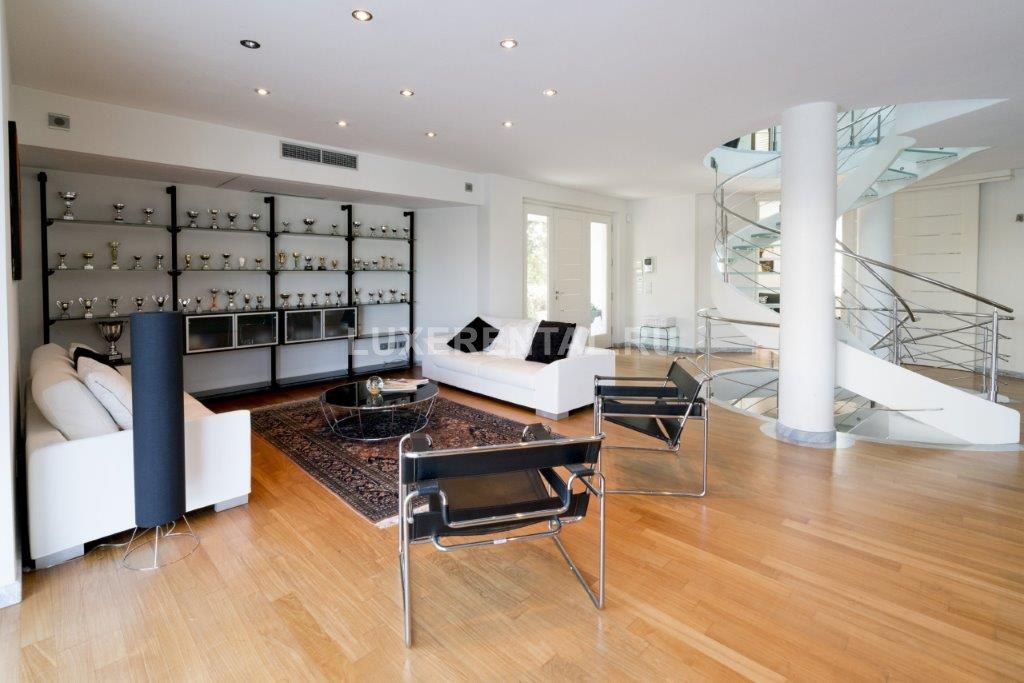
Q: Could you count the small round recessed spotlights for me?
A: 9